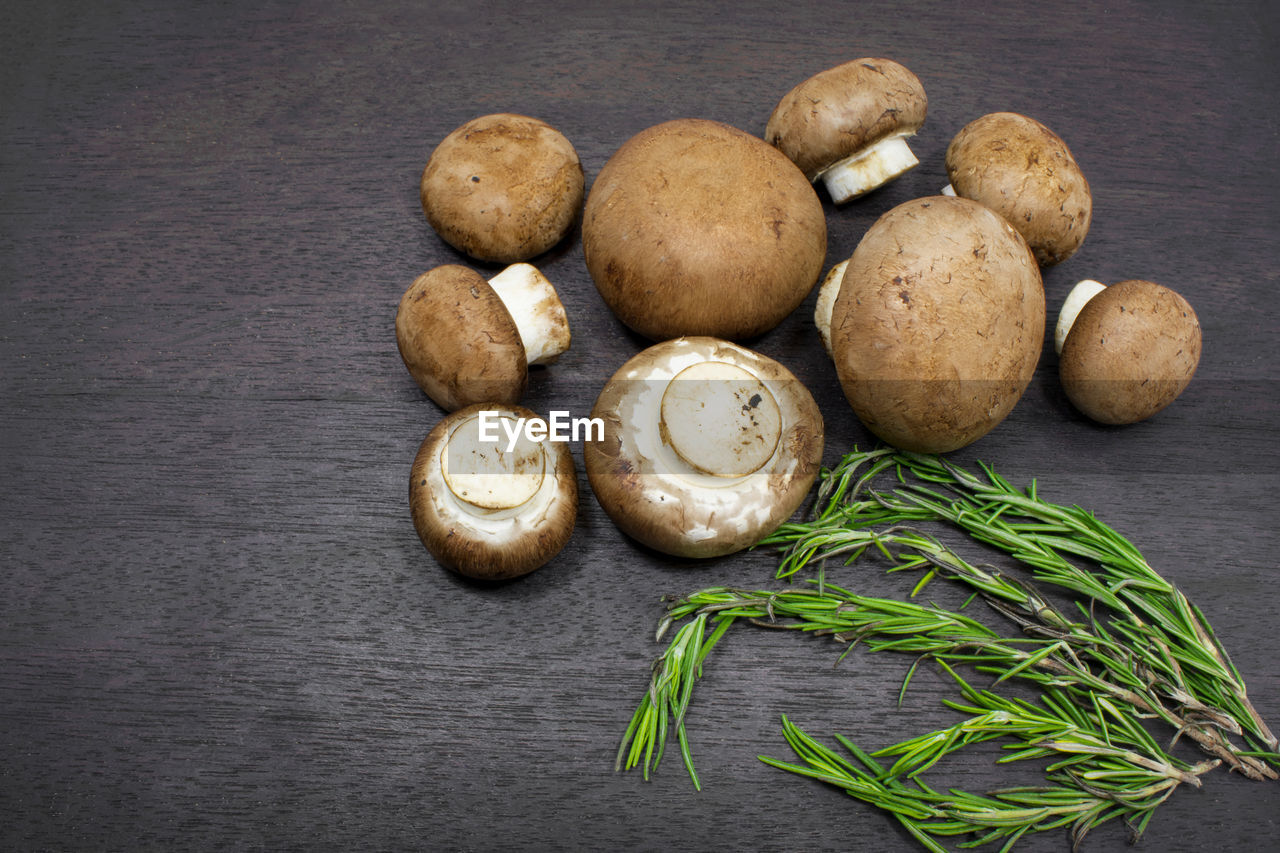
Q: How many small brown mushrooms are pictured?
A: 6